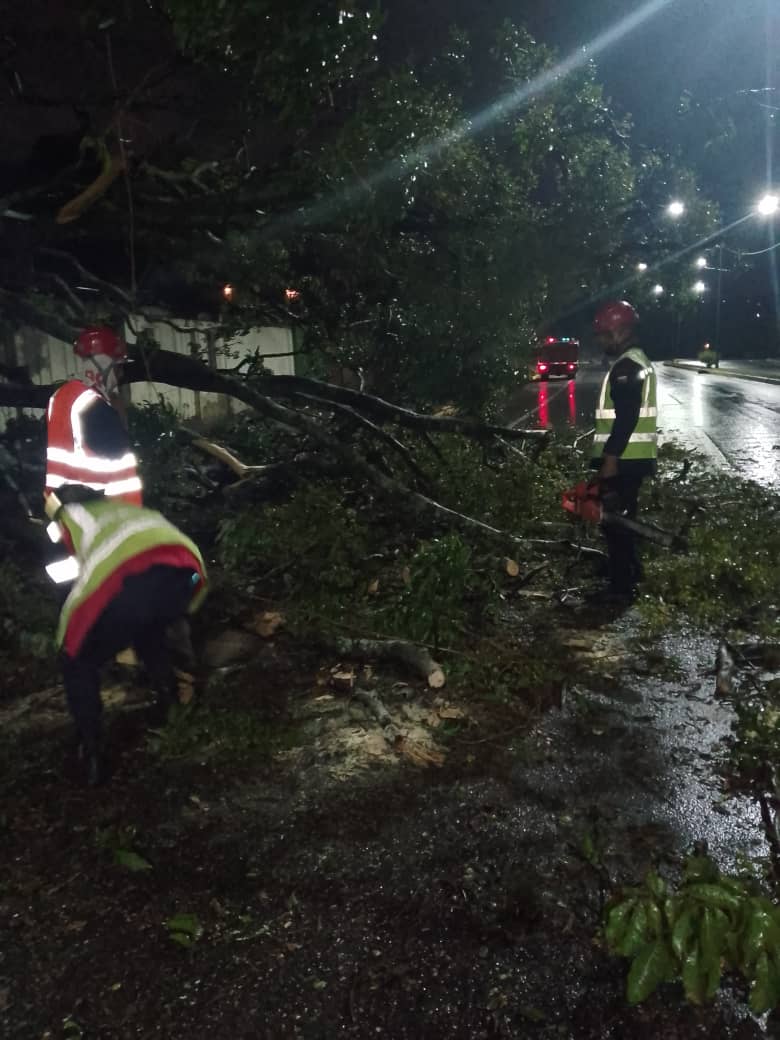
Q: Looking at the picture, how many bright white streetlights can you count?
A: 6